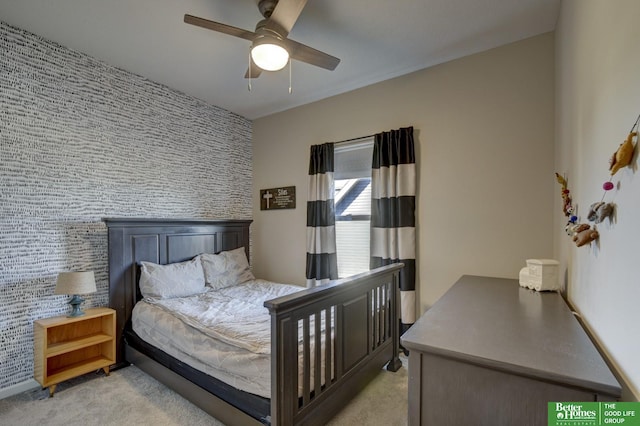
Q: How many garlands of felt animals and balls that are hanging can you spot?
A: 1